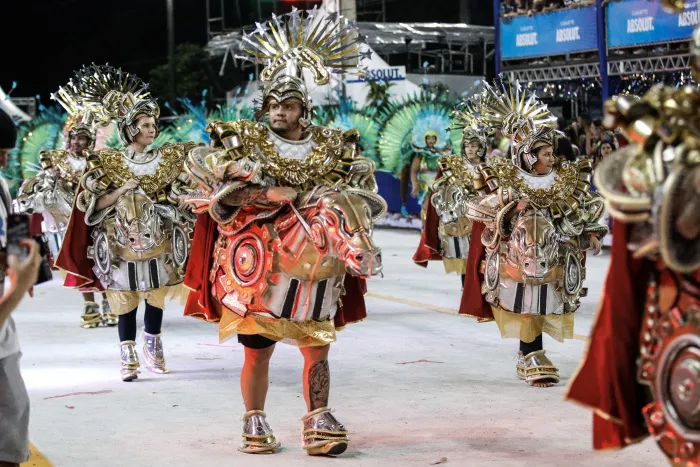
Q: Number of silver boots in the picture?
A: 8